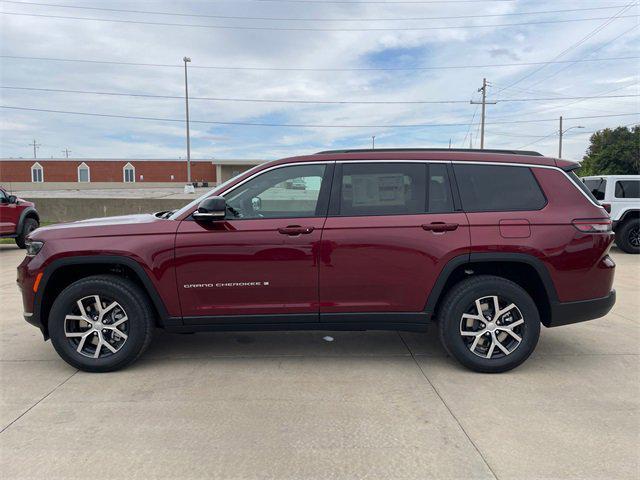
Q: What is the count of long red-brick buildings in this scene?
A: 1